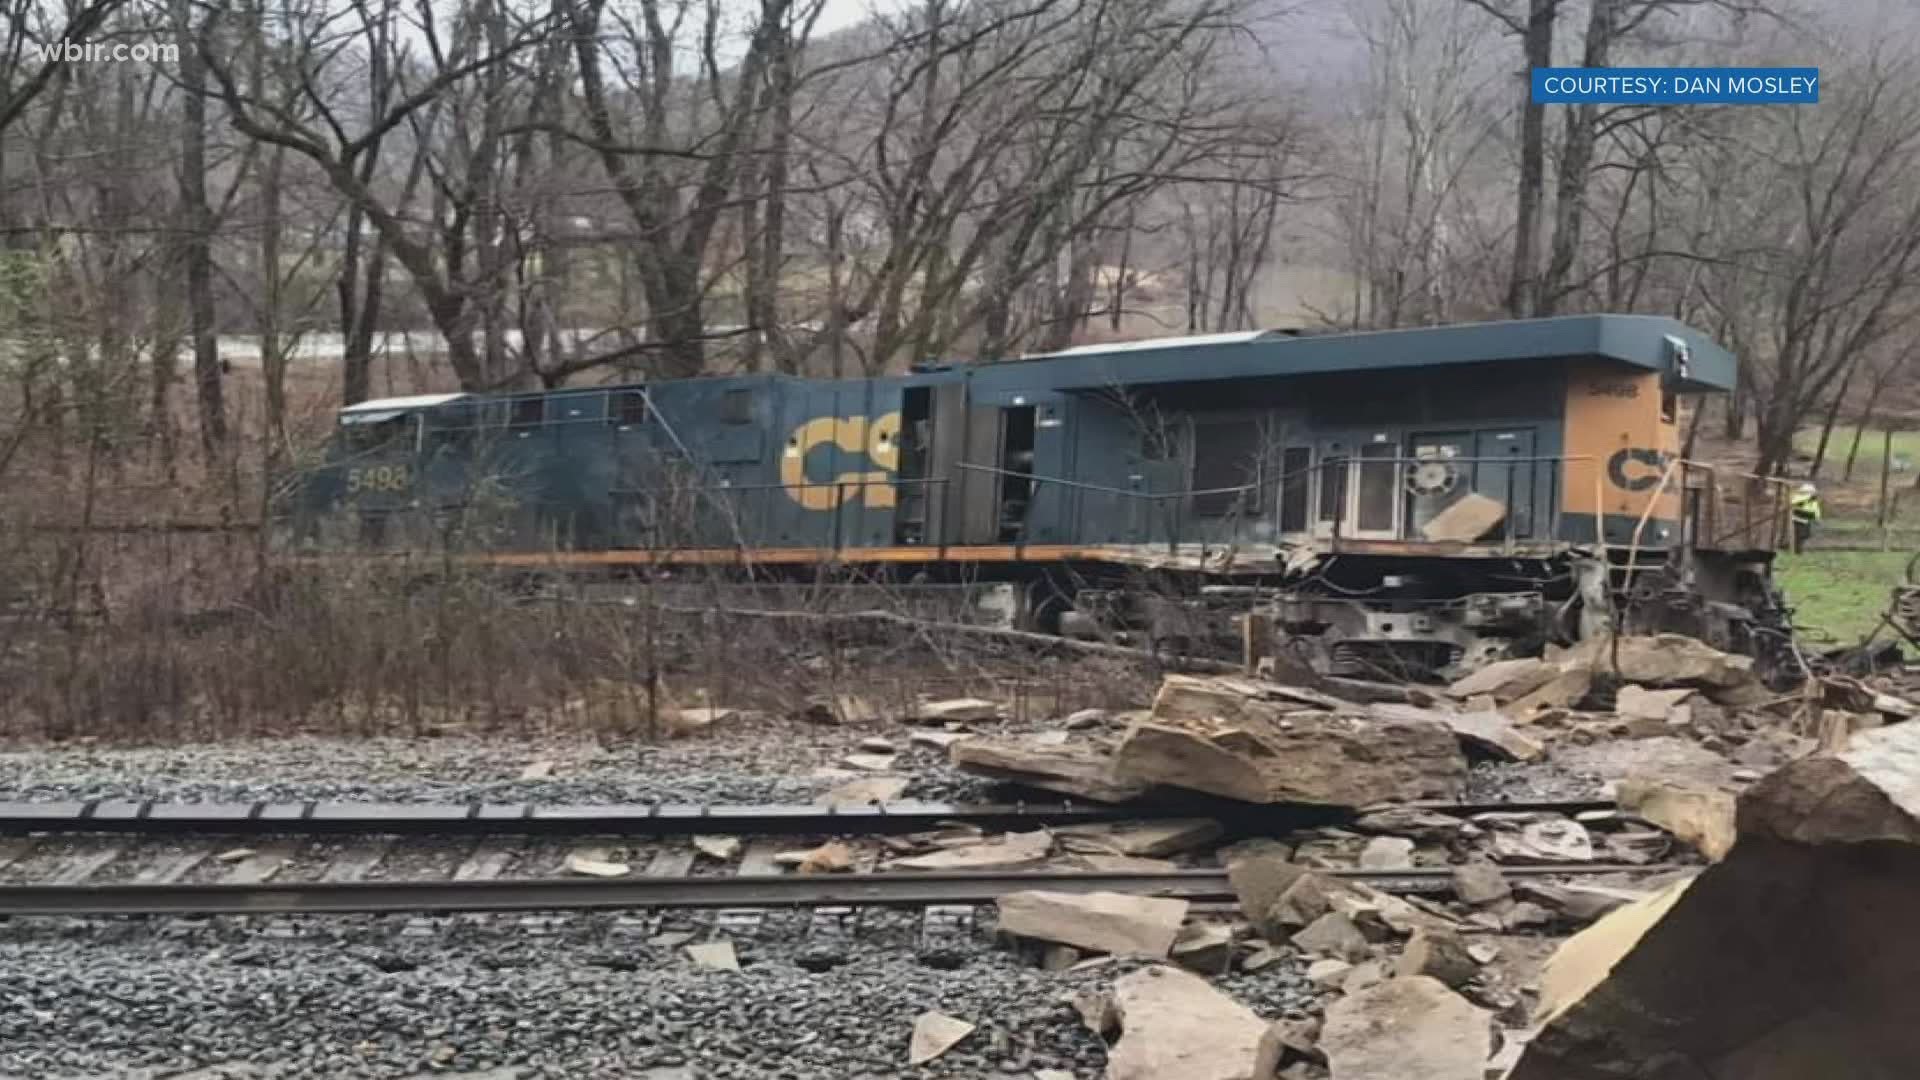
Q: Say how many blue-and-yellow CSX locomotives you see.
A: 1